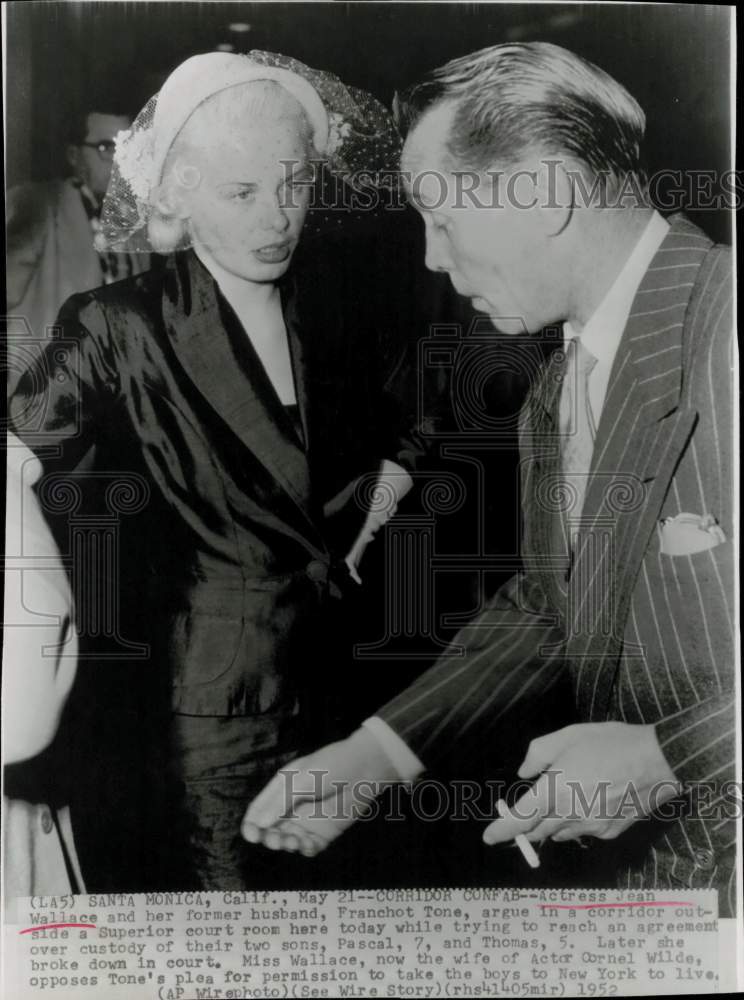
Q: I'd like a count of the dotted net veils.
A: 1